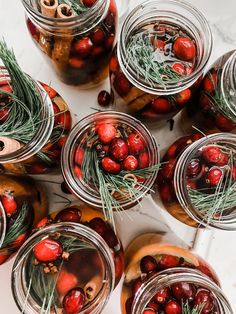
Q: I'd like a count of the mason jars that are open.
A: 9